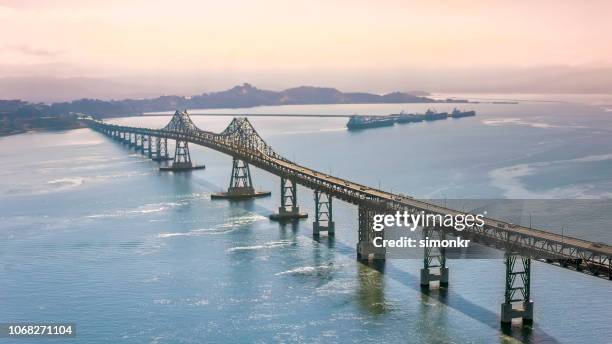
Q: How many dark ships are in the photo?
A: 4